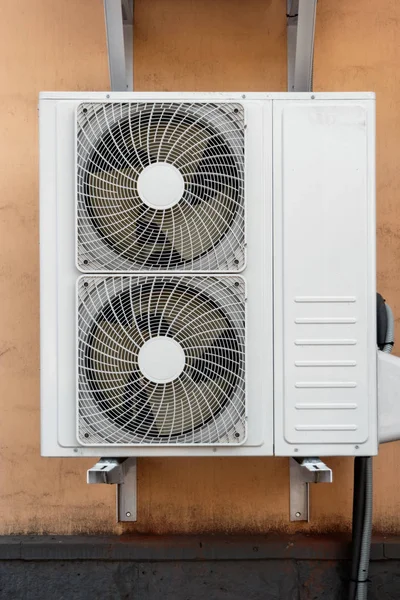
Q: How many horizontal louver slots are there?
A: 7